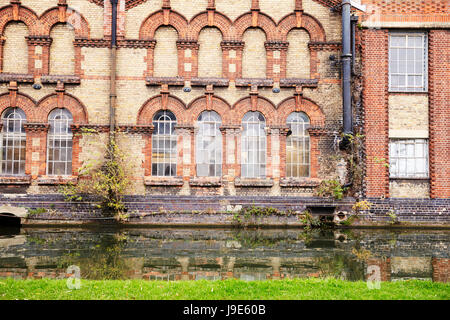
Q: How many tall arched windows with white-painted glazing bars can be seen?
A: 6